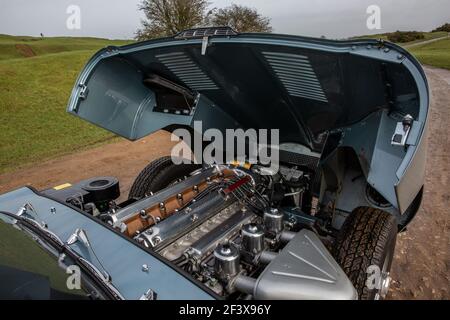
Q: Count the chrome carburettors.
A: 3